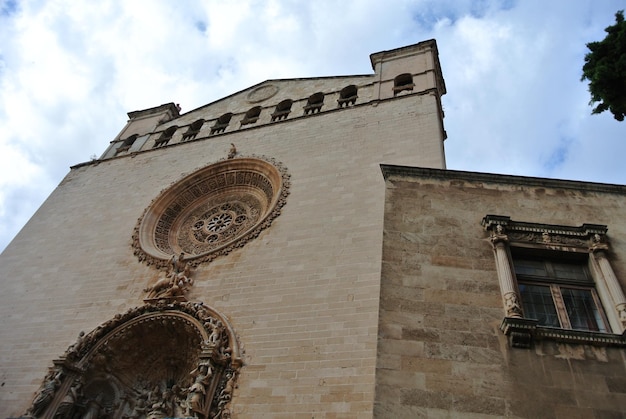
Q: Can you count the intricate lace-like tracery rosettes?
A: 1